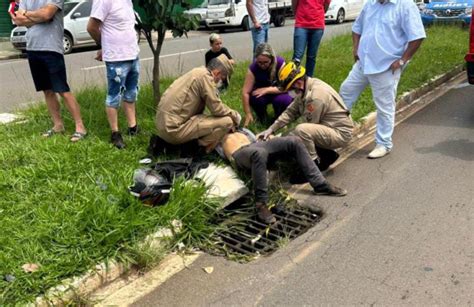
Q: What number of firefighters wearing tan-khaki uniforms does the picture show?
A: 2